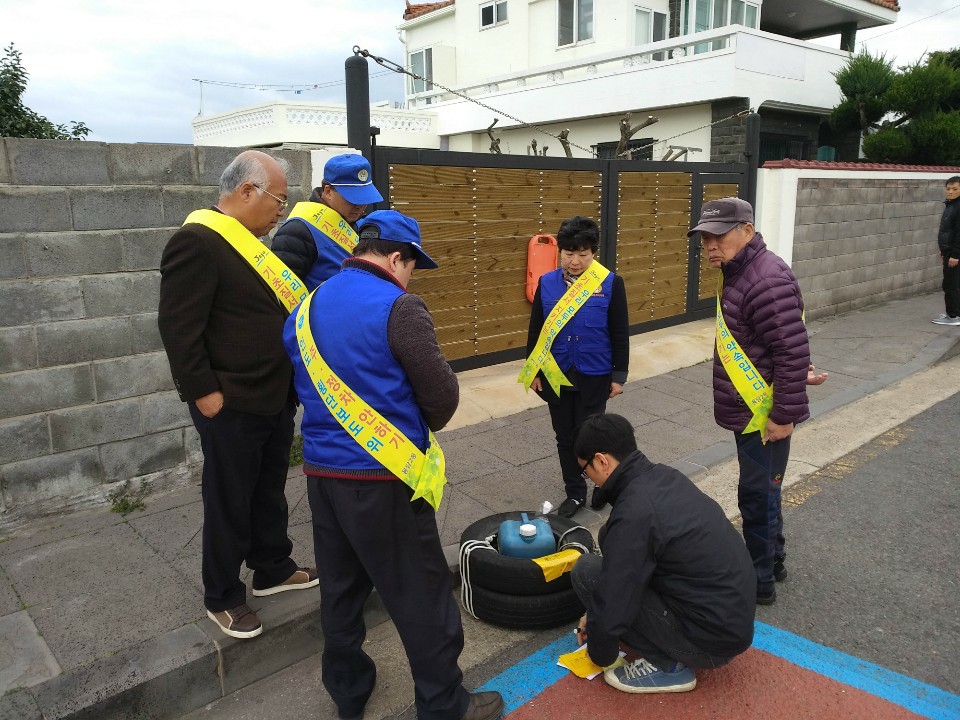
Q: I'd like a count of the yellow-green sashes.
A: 5